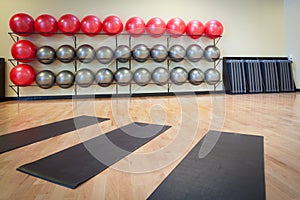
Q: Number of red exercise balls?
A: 12